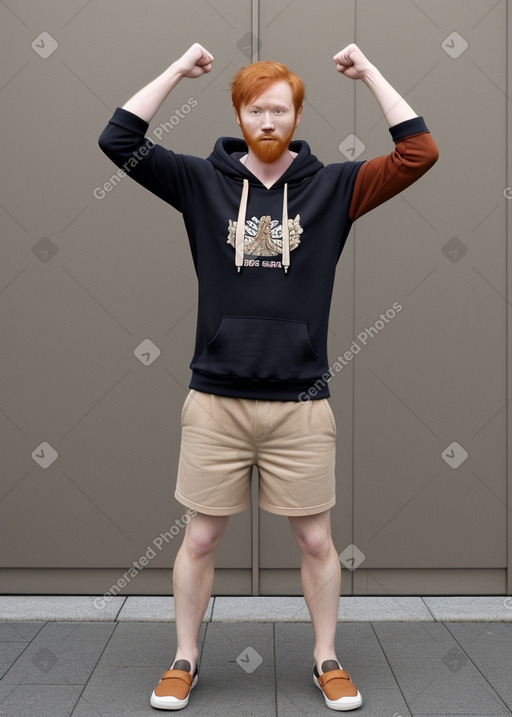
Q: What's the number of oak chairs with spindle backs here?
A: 0